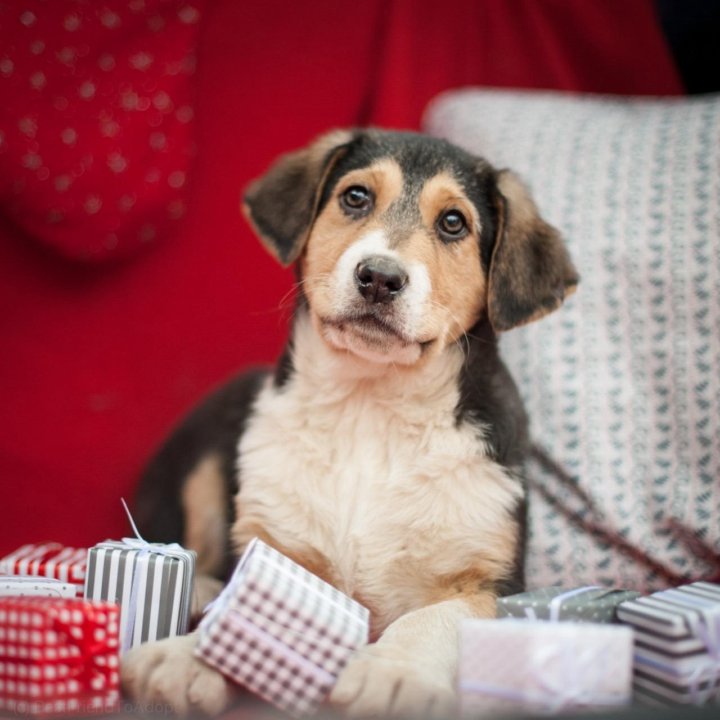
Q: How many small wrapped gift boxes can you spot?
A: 8